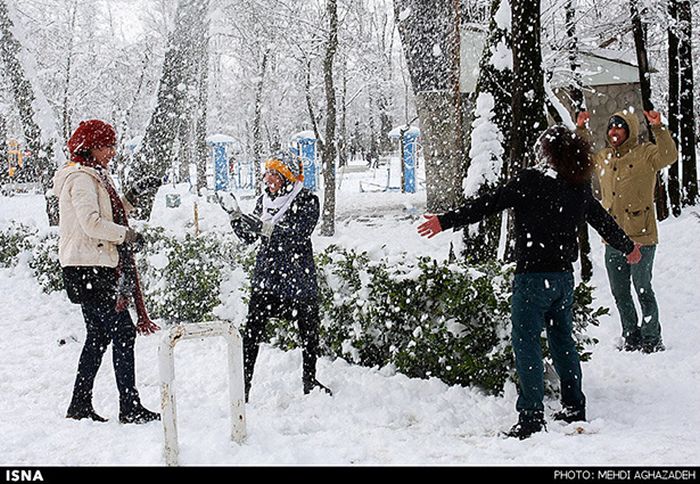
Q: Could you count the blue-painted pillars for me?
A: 3